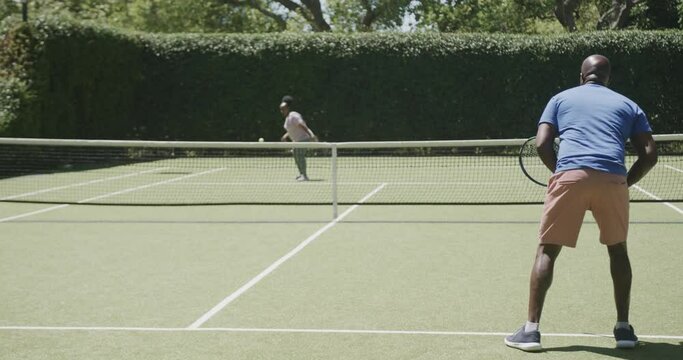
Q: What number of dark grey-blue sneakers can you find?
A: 2